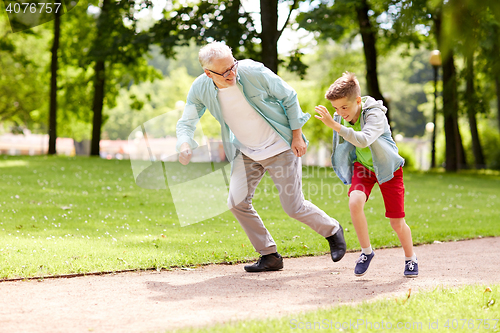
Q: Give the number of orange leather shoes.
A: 0